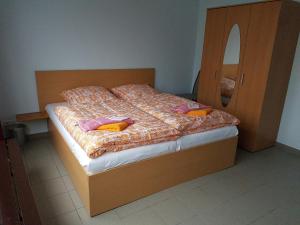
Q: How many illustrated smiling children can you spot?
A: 0